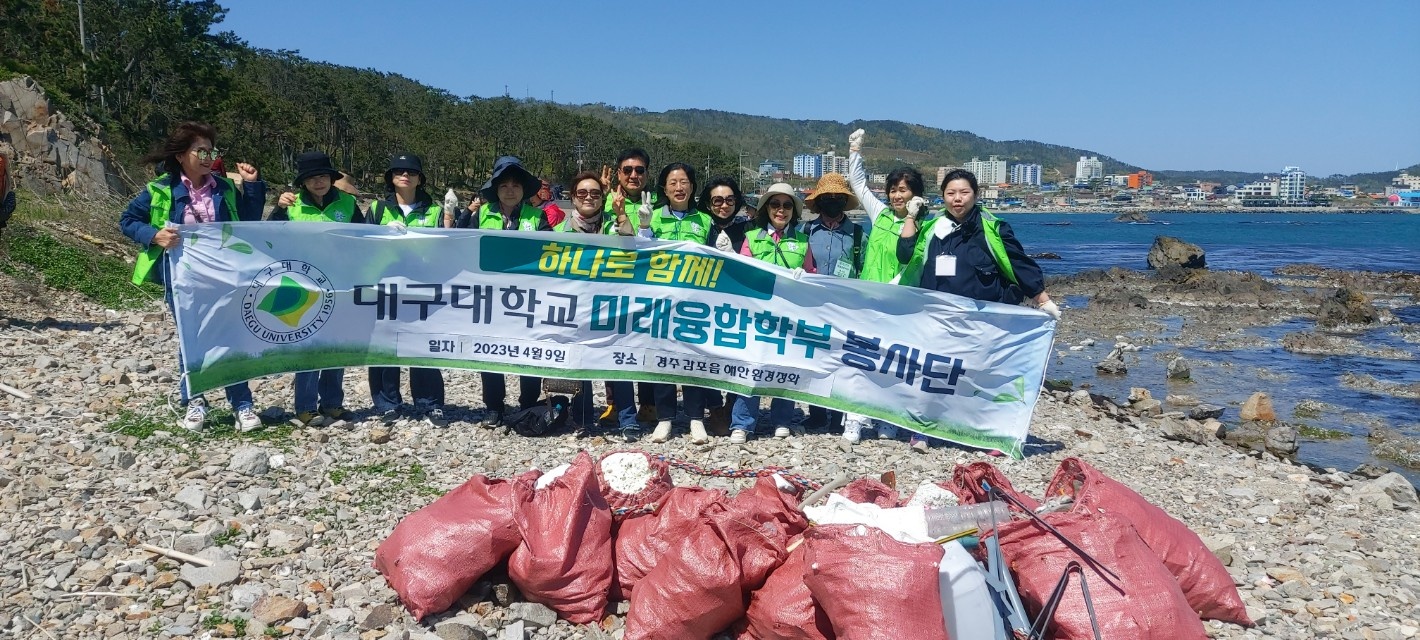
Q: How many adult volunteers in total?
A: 12